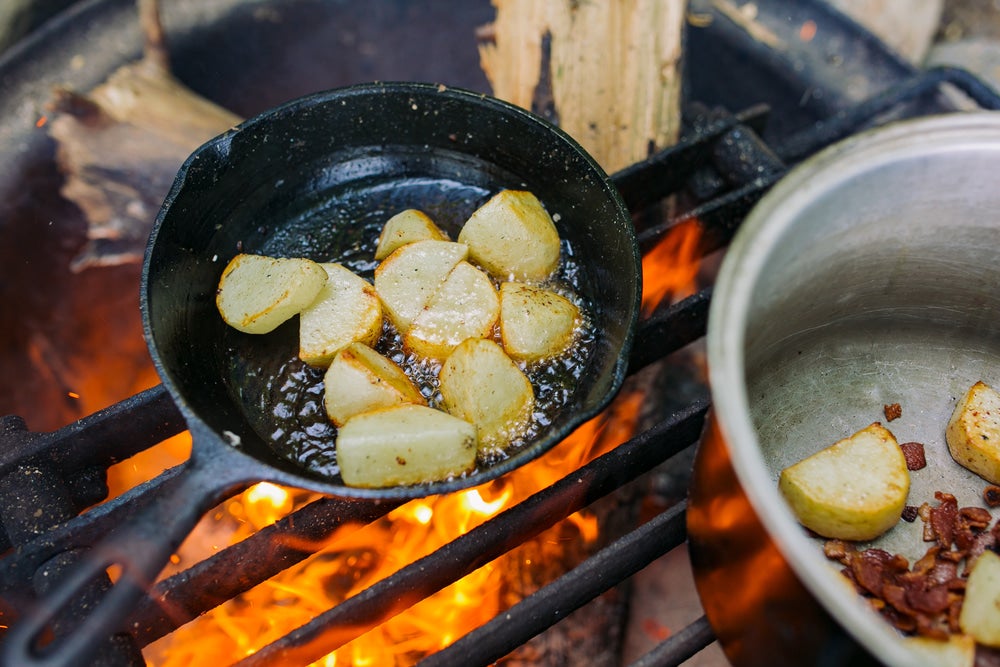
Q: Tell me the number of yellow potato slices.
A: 14